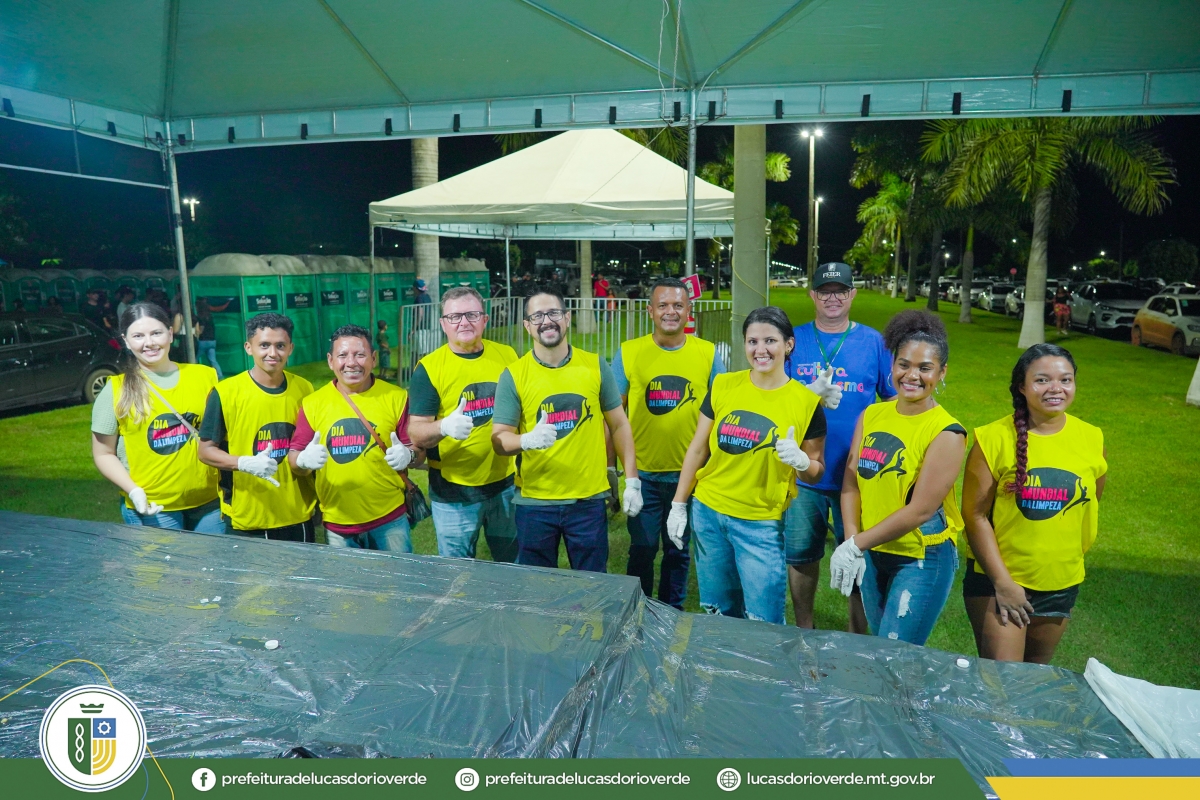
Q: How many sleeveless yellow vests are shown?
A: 9